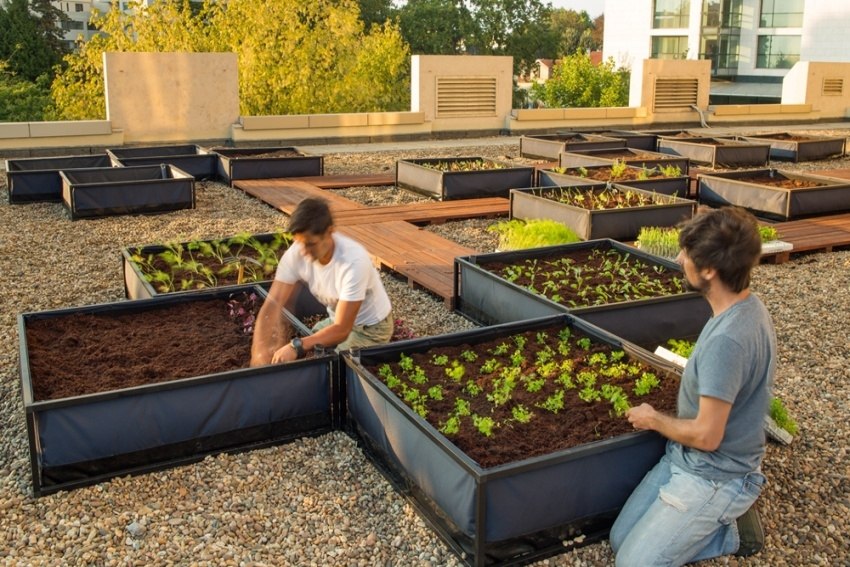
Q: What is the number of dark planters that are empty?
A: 3